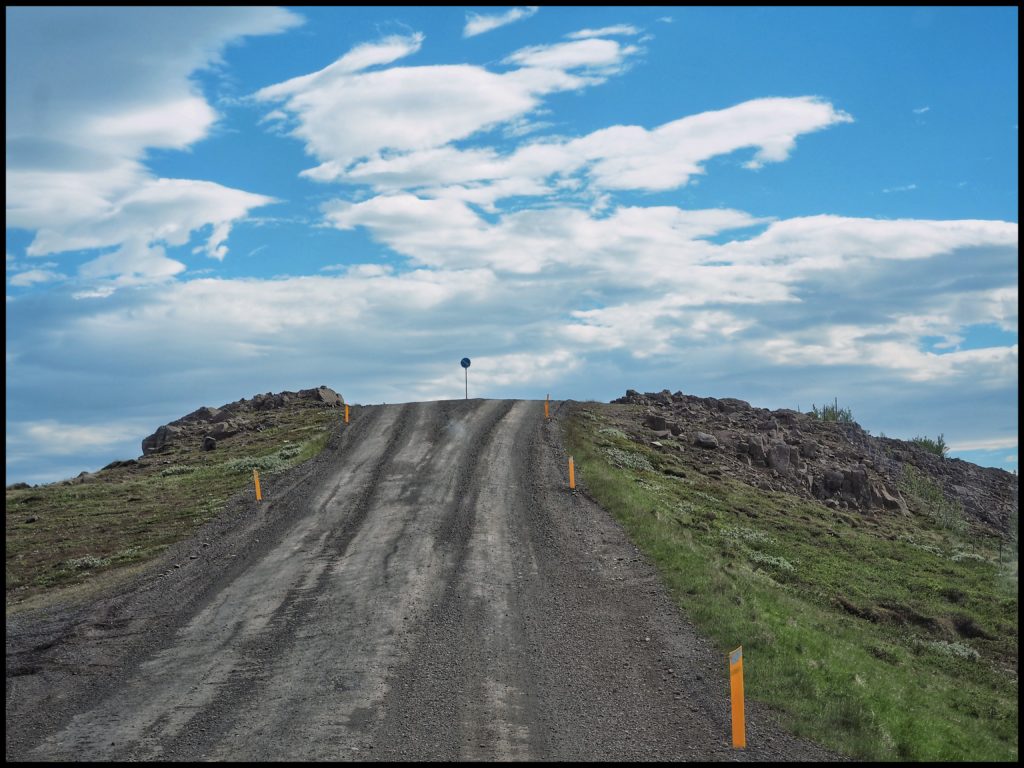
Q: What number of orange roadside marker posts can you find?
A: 5